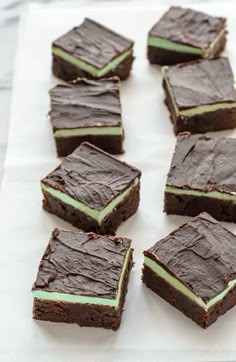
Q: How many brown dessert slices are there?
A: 8